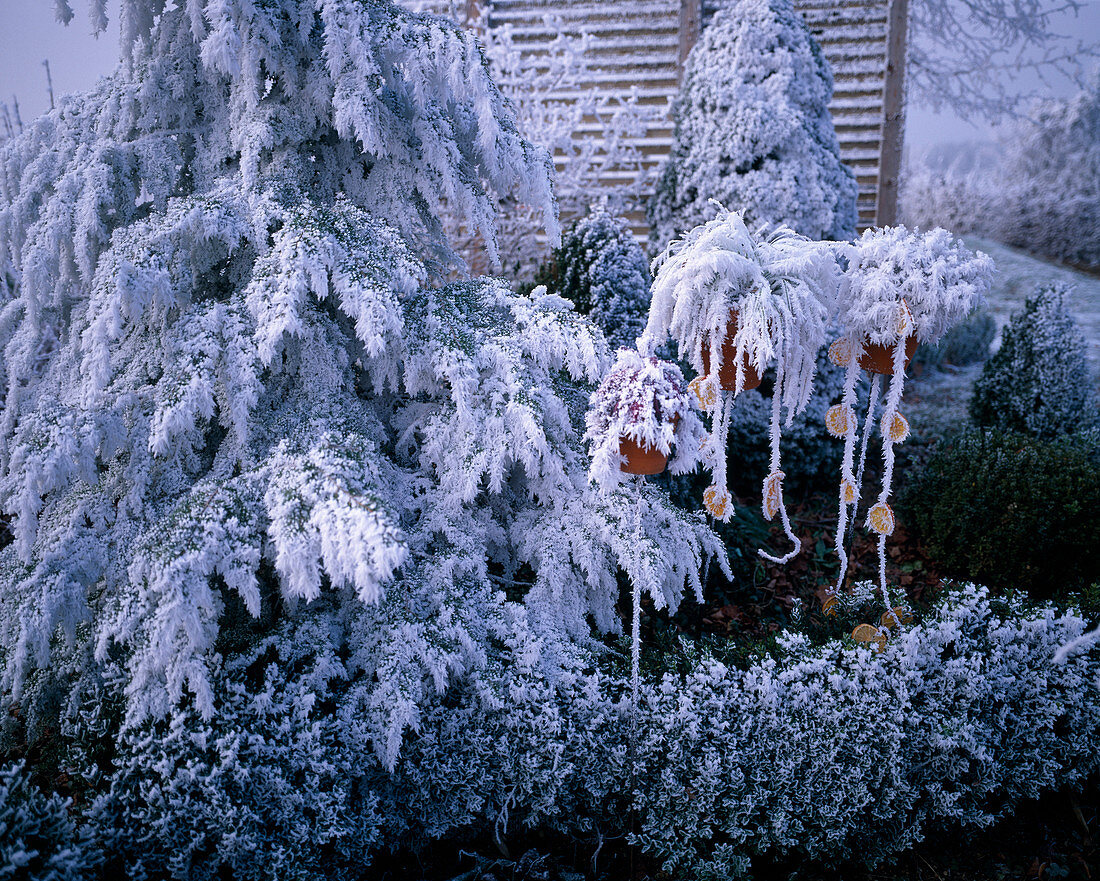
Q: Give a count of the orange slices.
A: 12